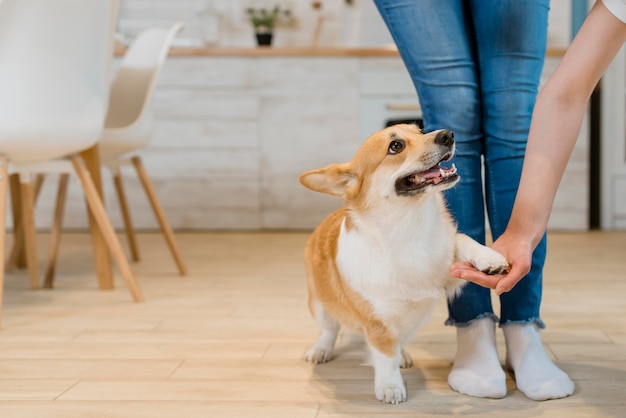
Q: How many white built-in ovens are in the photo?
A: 1